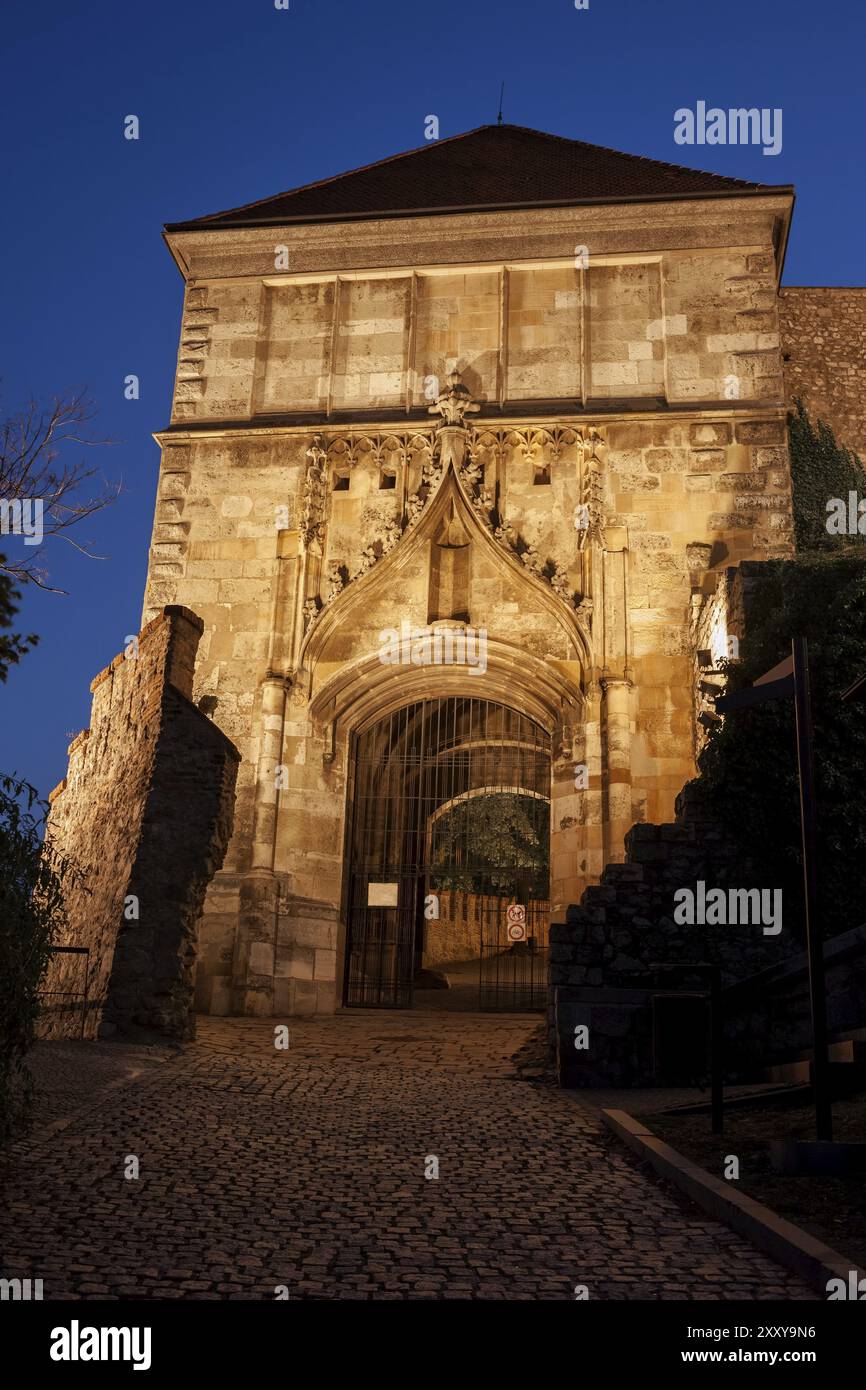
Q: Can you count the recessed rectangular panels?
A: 5